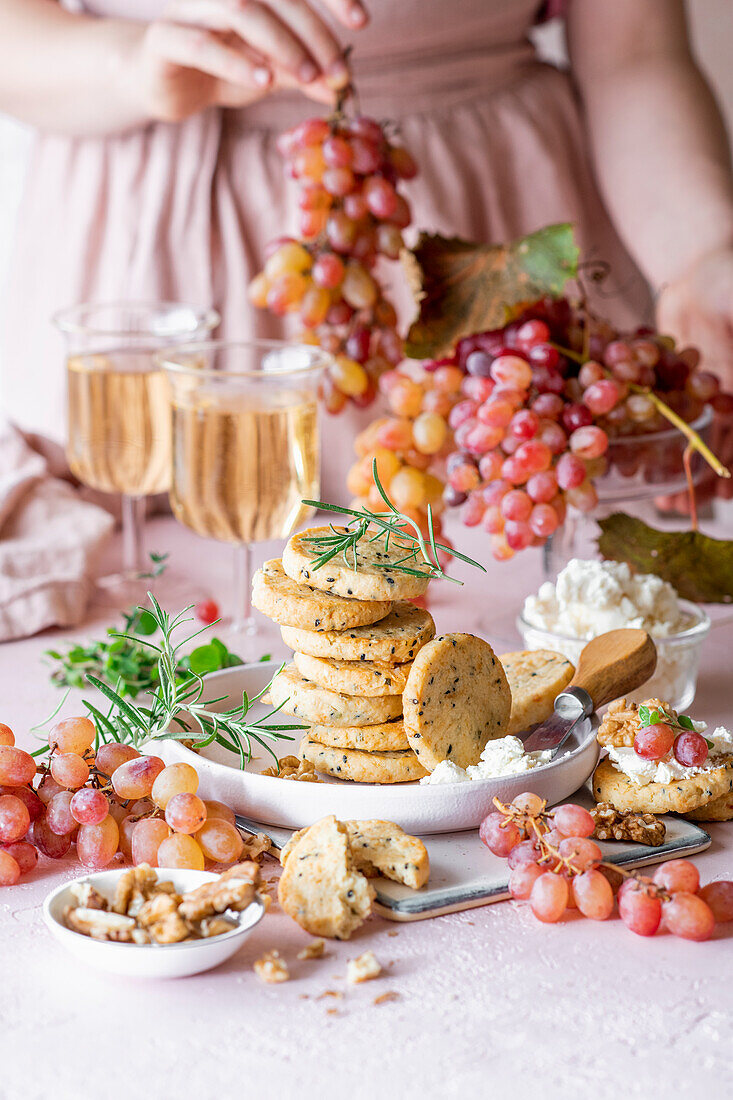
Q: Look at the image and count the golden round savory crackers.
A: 12